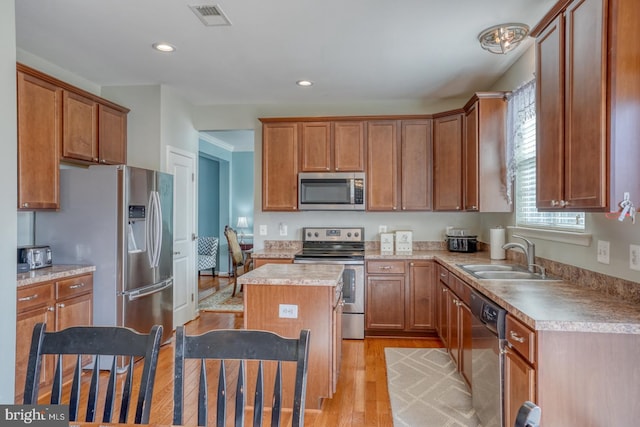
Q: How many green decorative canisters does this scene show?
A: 0